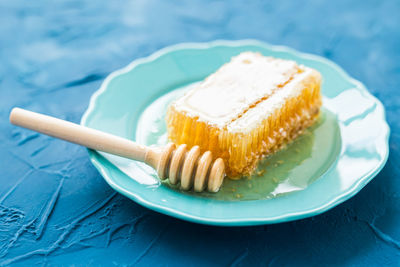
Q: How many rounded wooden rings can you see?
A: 5